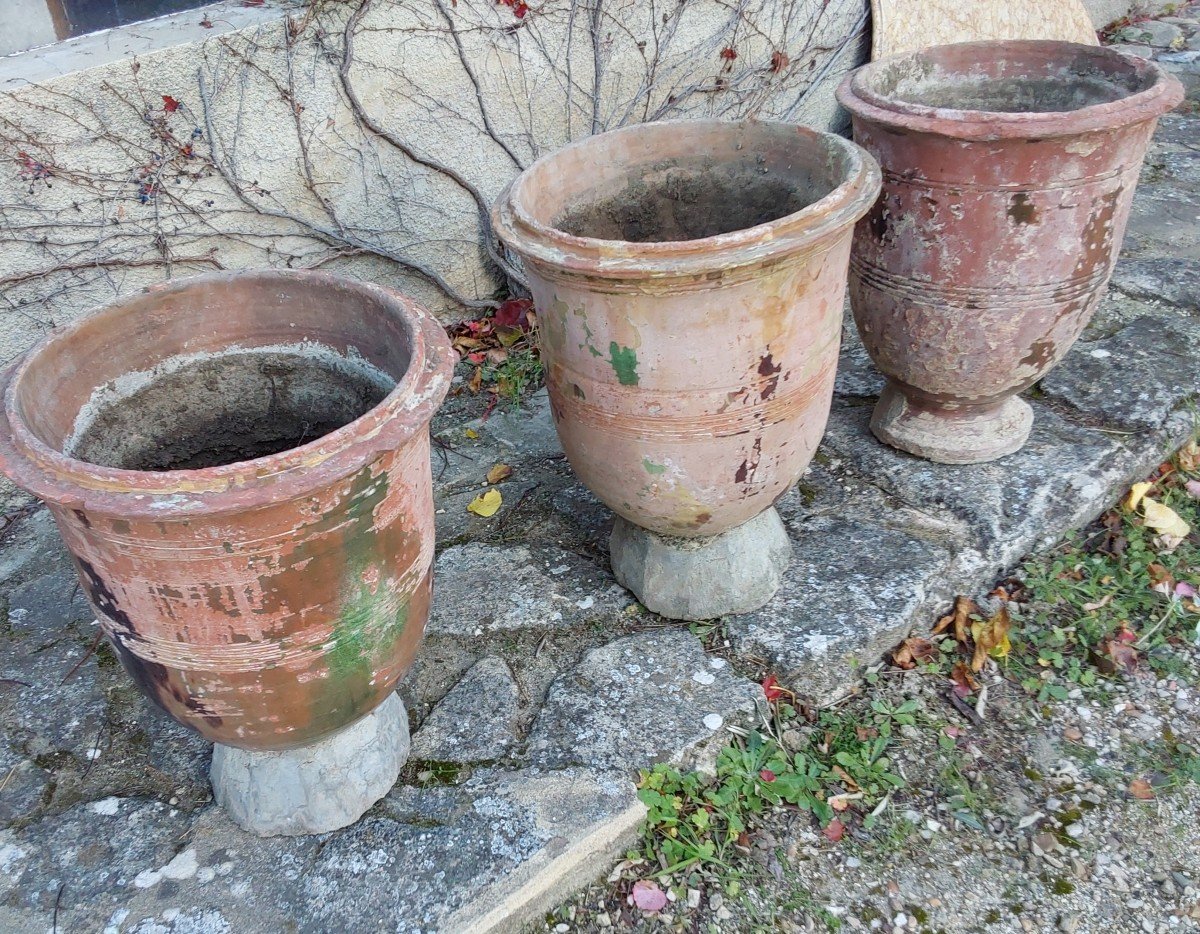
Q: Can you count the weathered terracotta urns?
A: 3